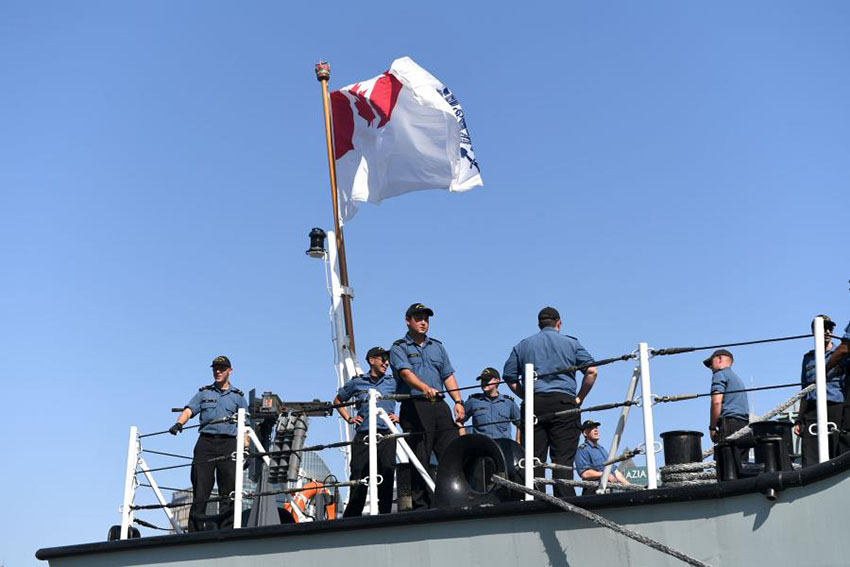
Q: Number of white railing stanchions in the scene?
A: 6